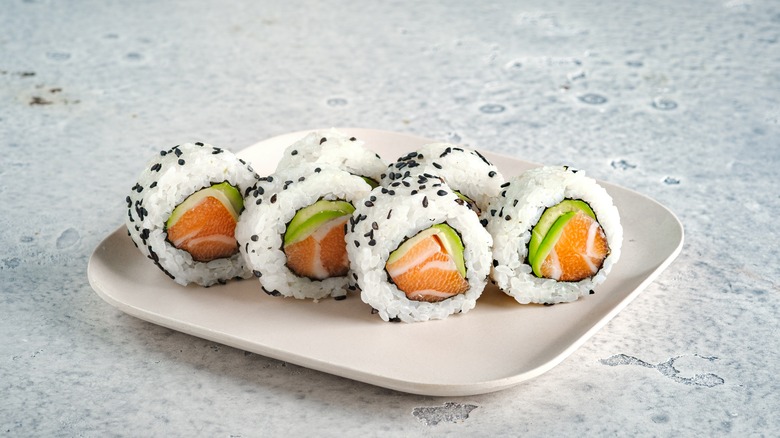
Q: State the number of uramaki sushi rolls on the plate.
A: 6